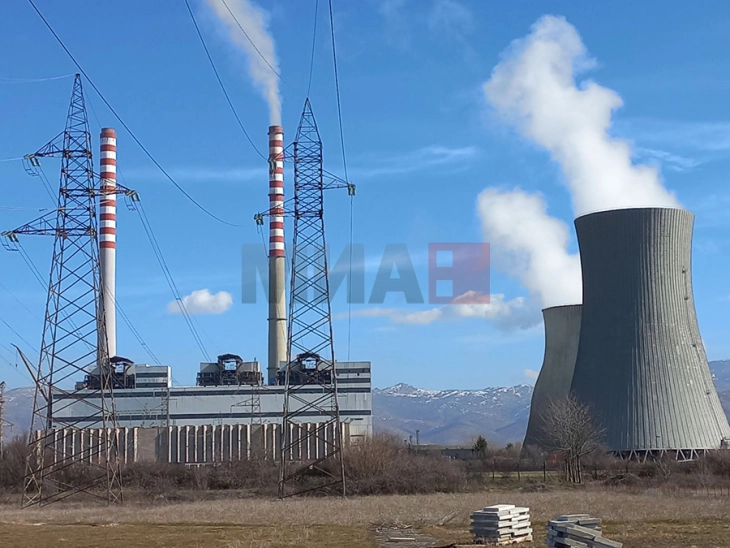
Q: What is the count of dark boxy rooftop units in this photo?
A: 3